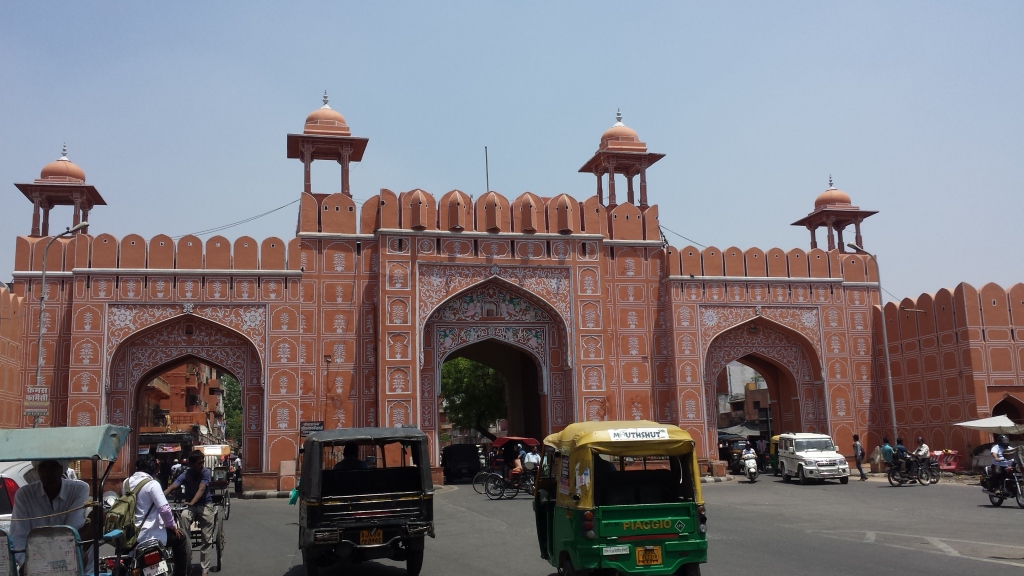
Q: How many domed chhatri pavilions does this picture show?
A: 4